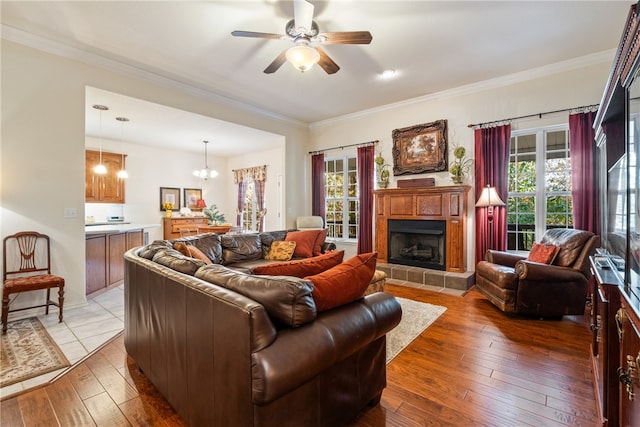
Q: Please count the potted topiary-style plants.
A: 2